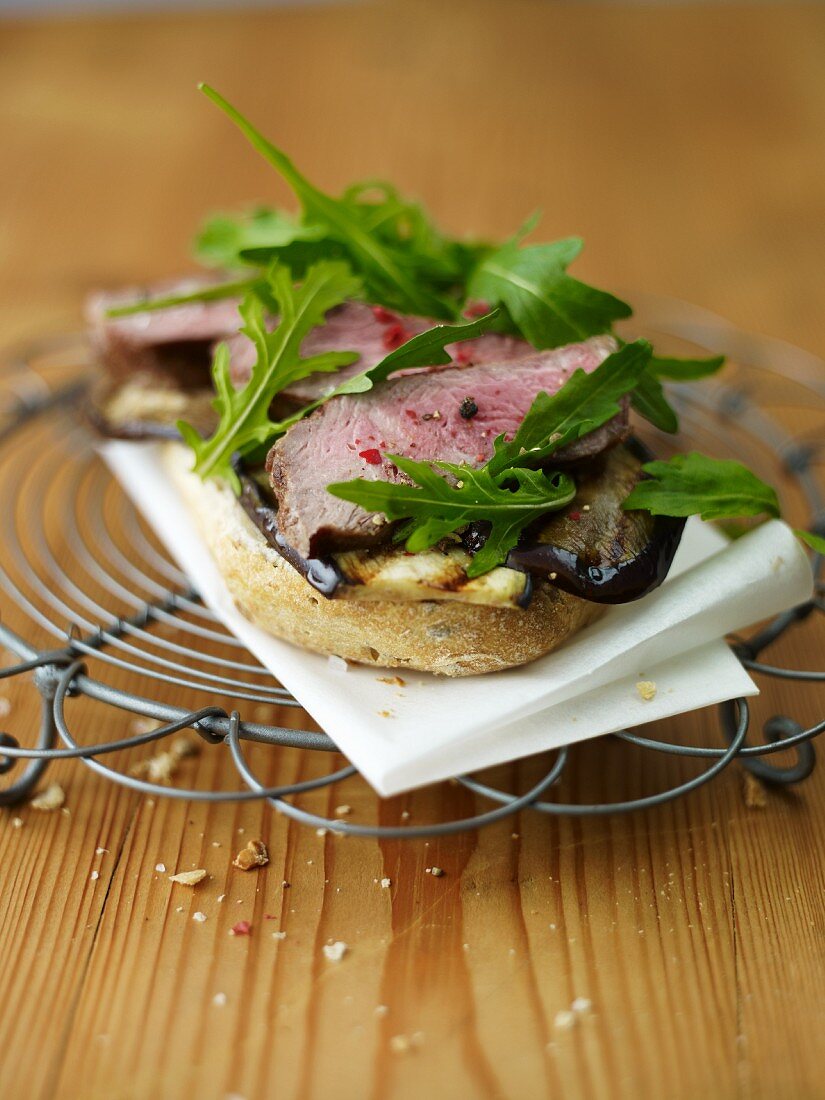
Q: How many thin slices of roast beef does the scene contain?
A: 3